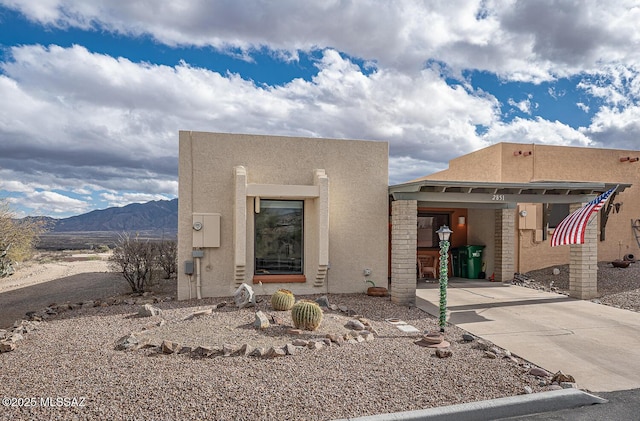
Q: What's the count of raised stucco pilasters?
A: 2